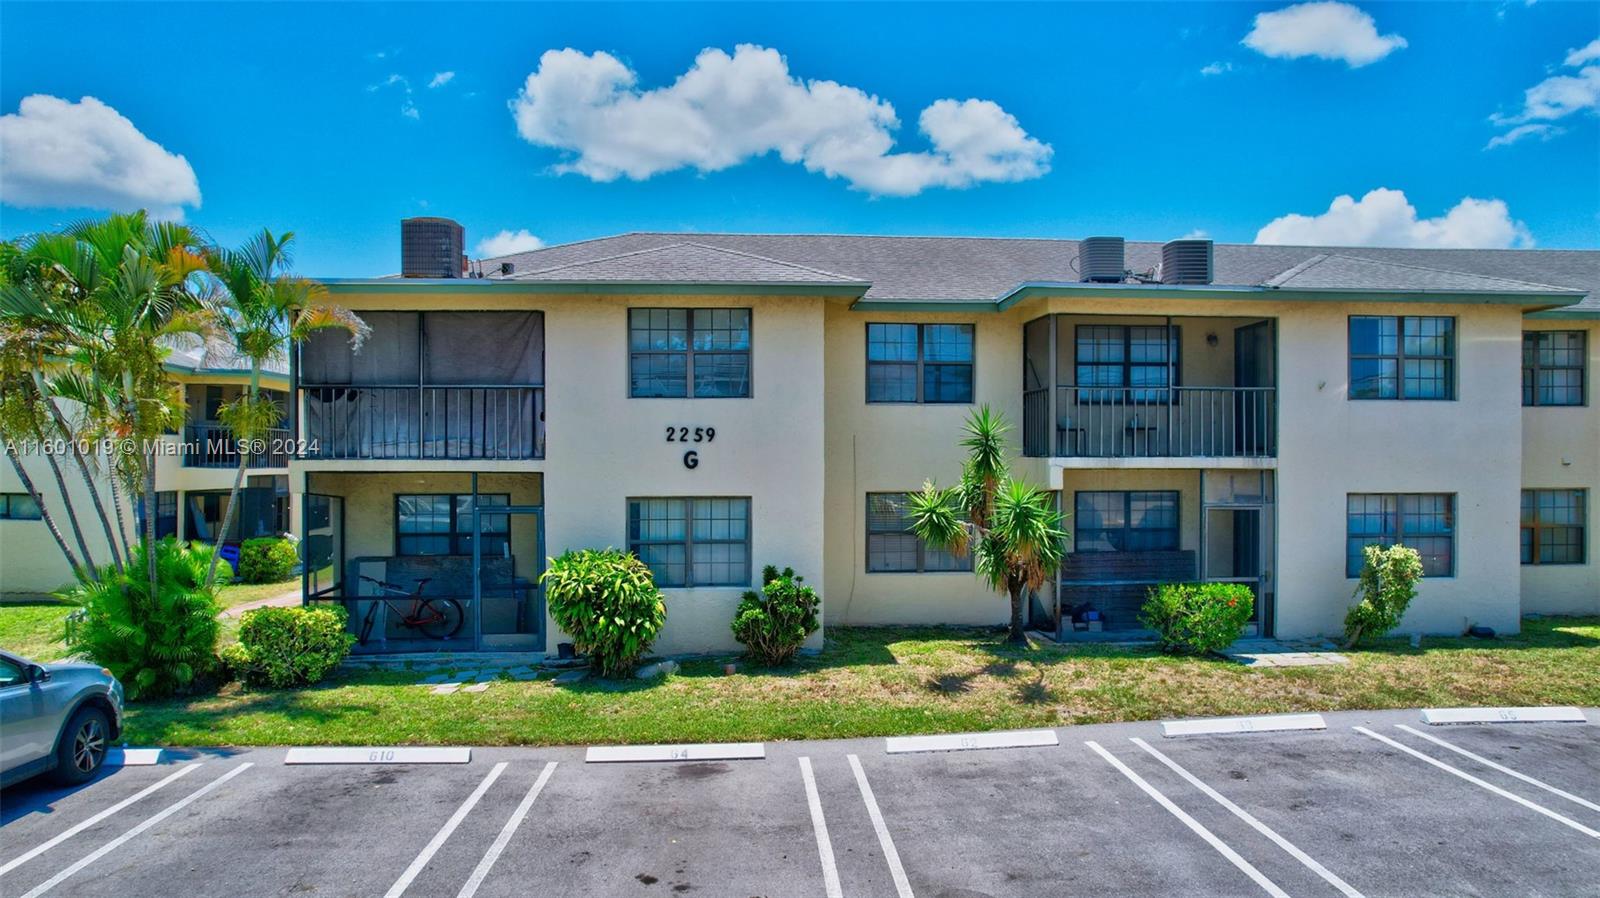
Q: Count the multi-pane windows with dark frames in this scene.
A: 11